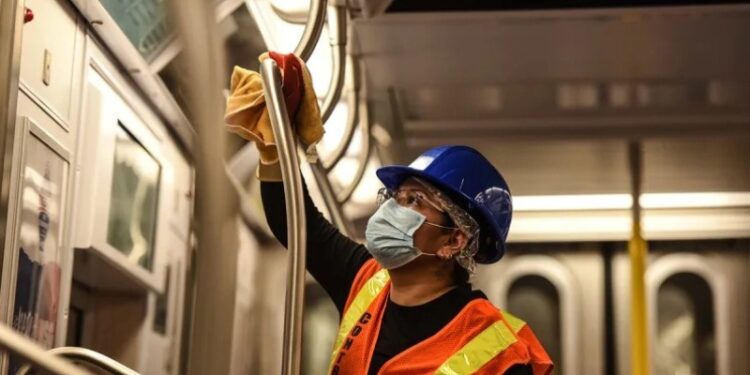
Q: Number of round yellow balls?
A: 0